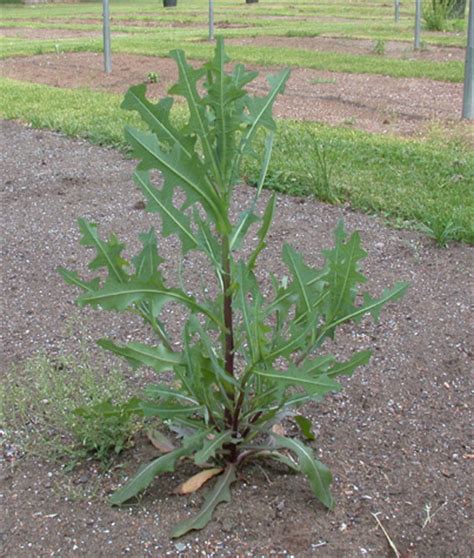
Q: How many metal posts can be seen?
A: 5